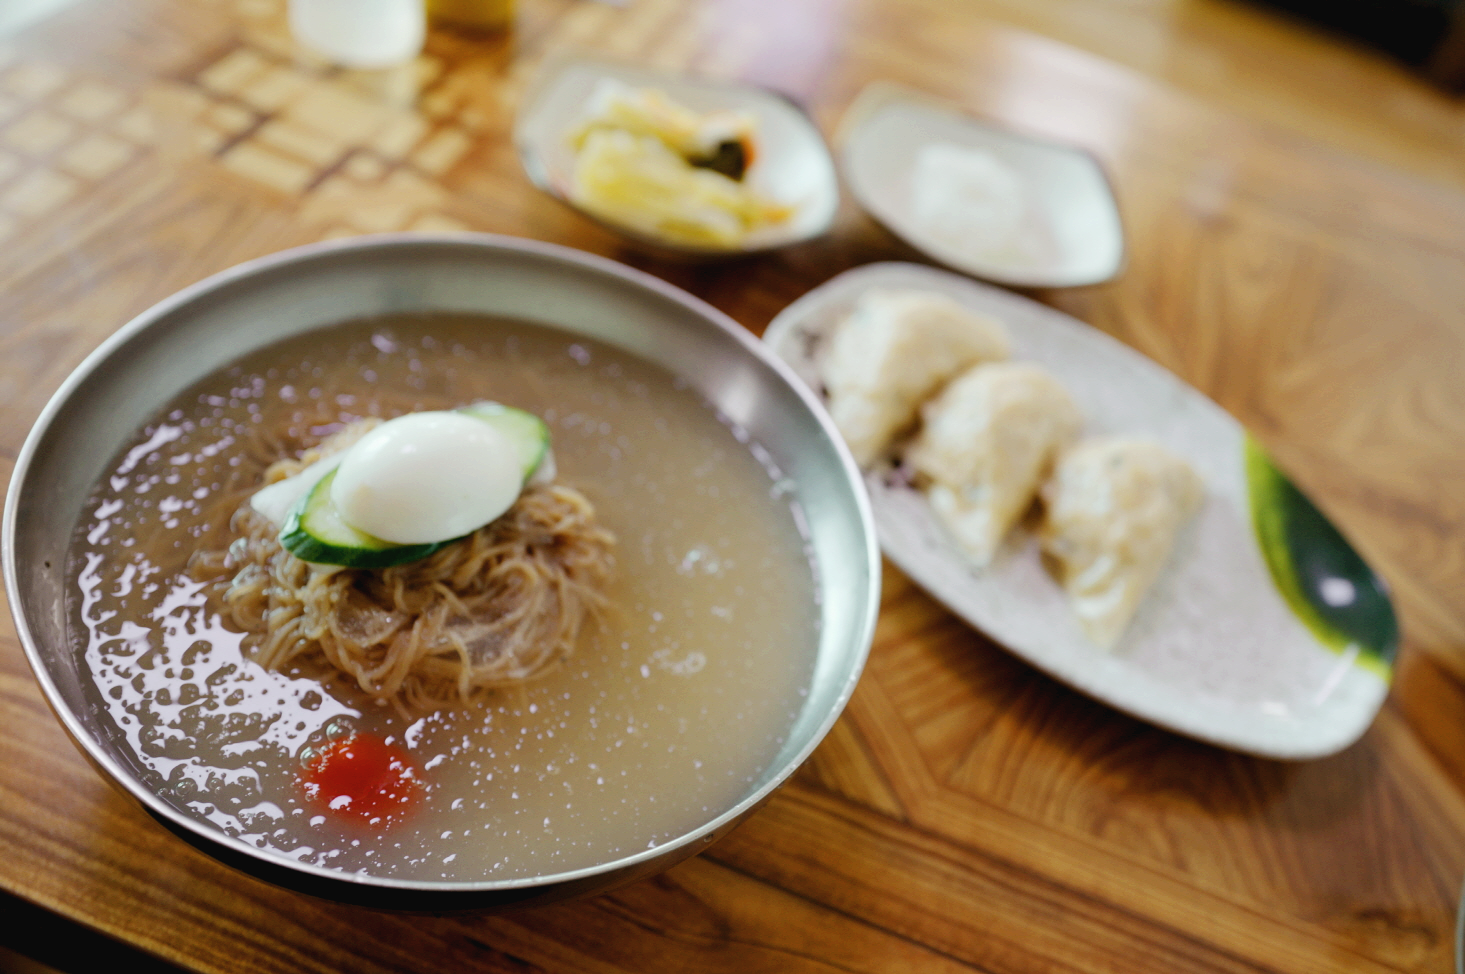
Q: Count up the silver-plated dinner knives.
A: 0